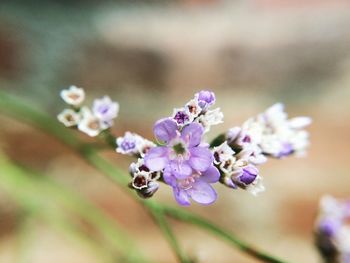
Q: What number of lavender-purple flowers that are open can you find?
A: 2